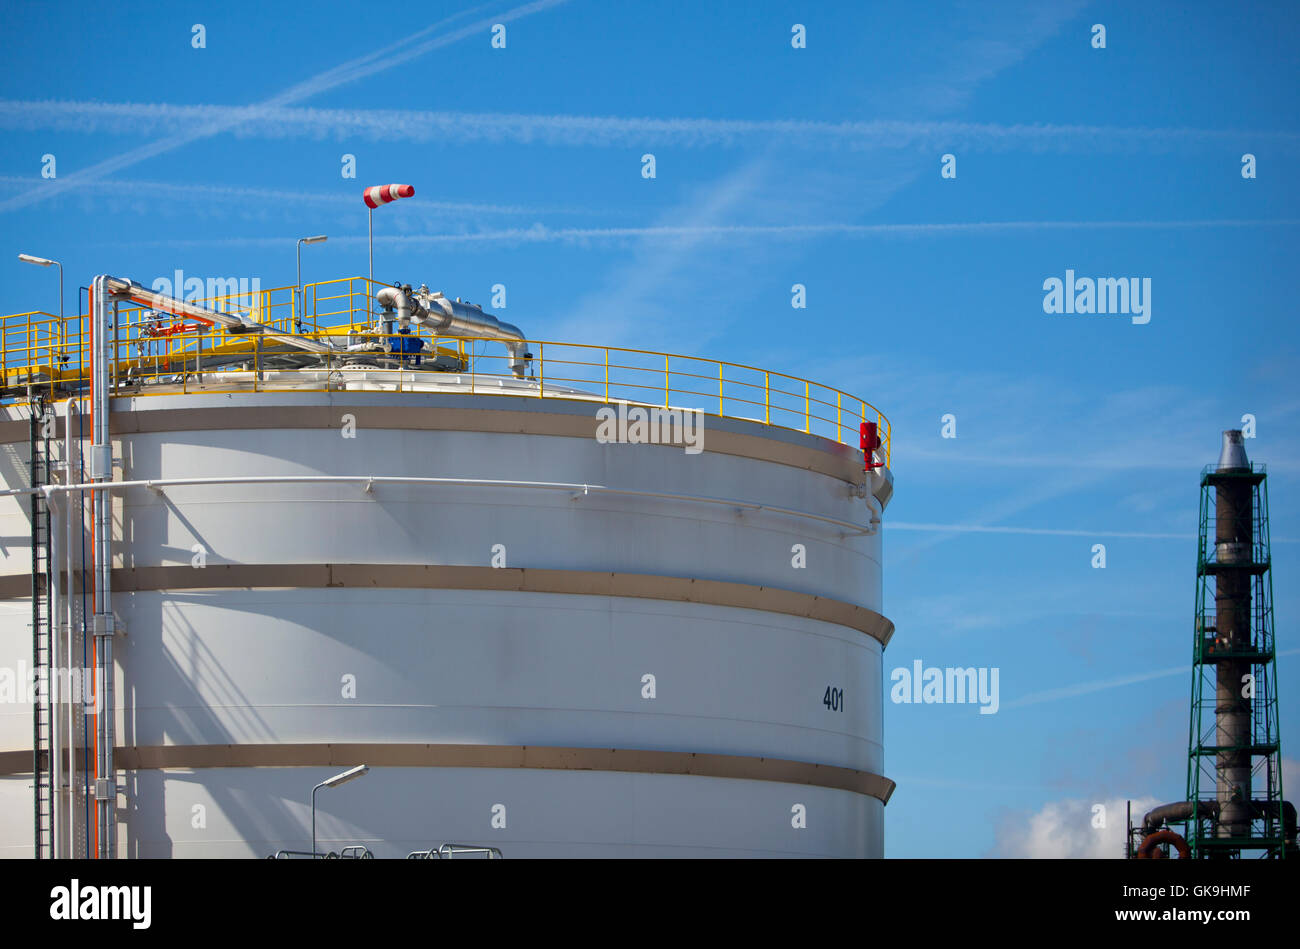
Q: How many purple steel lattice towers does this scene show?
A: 0